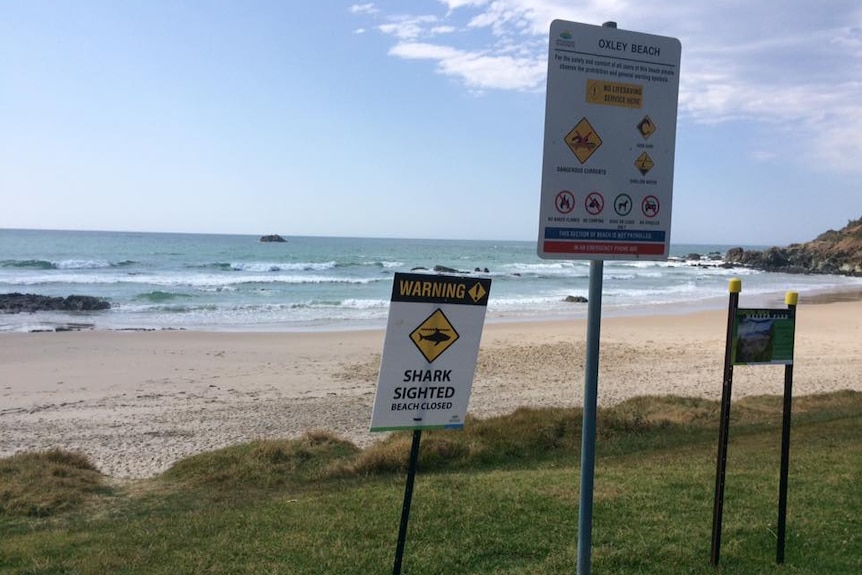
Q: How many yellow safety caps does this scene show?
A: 2